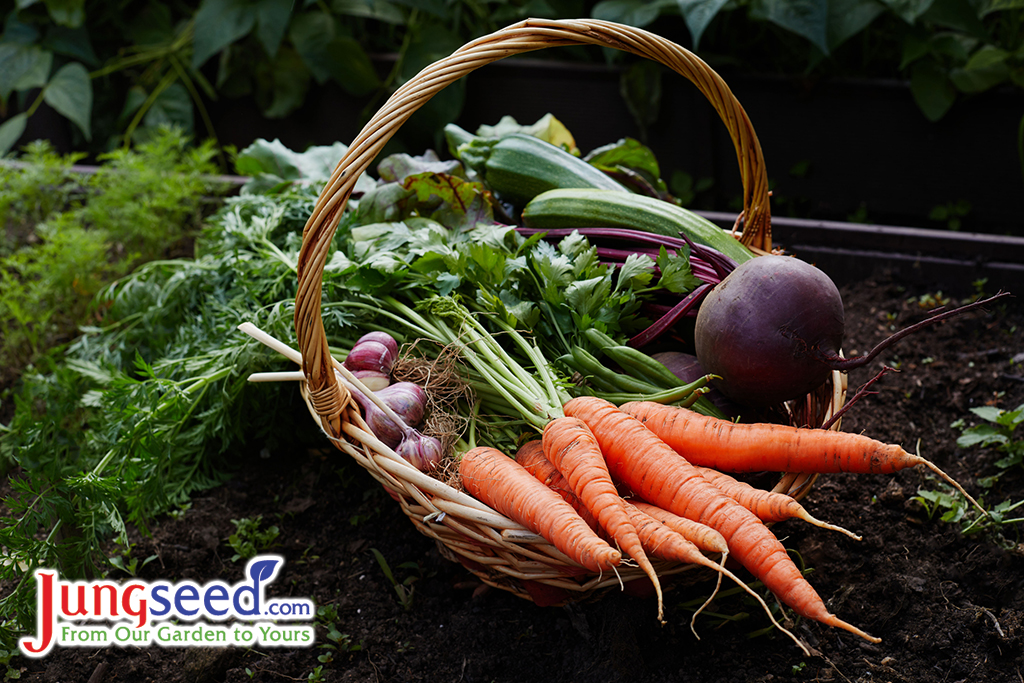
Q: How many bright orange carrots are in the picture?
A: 7